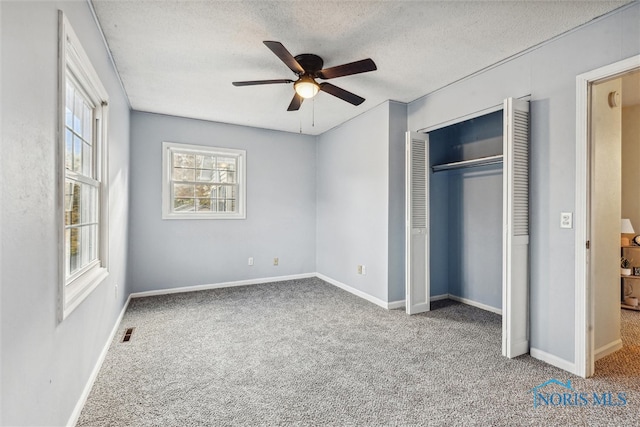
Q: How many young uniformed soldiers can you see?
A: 0